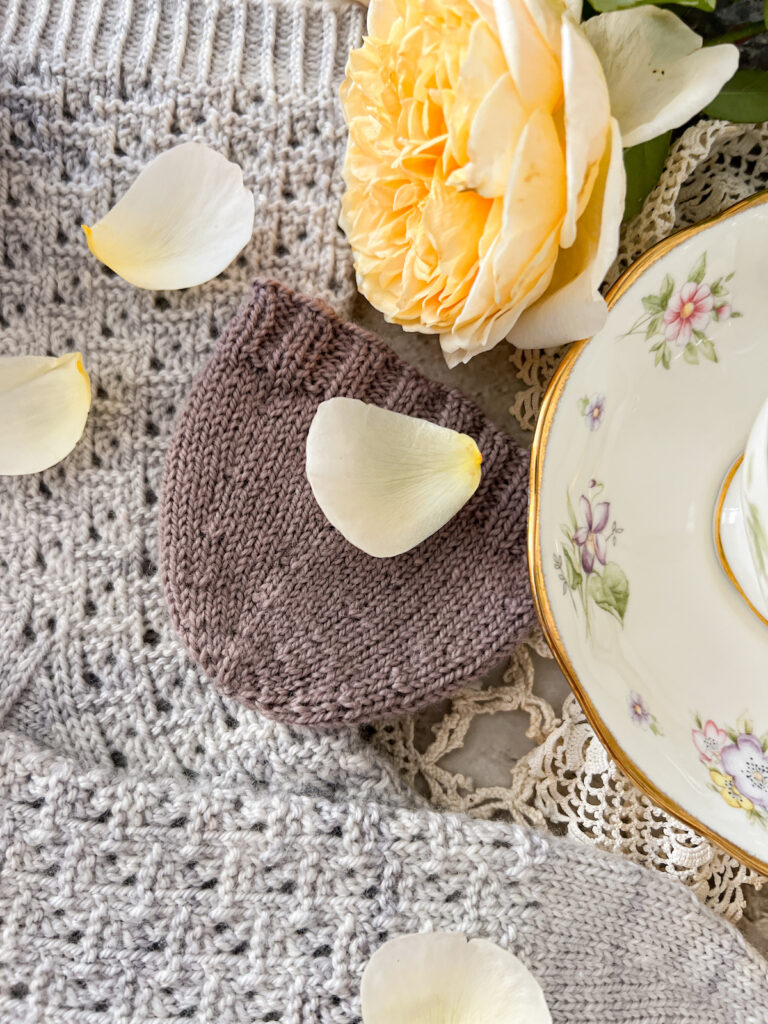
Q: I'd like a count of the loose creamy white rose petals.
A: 4